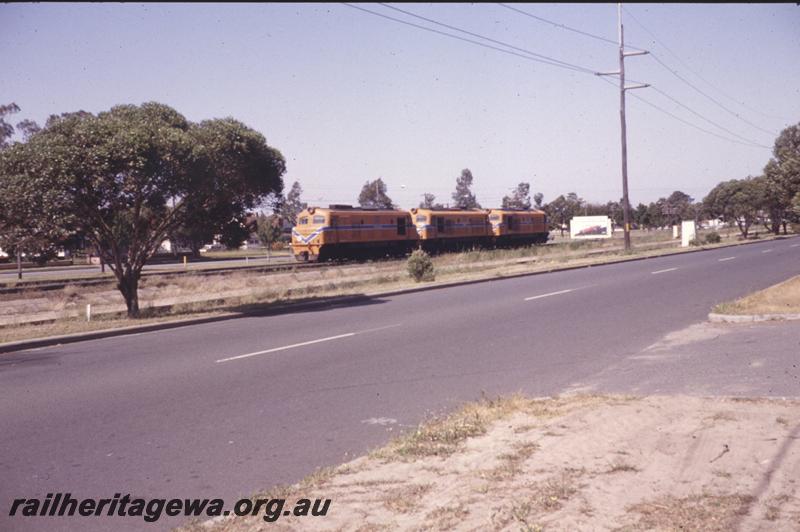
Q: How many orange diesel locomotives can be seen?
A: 3